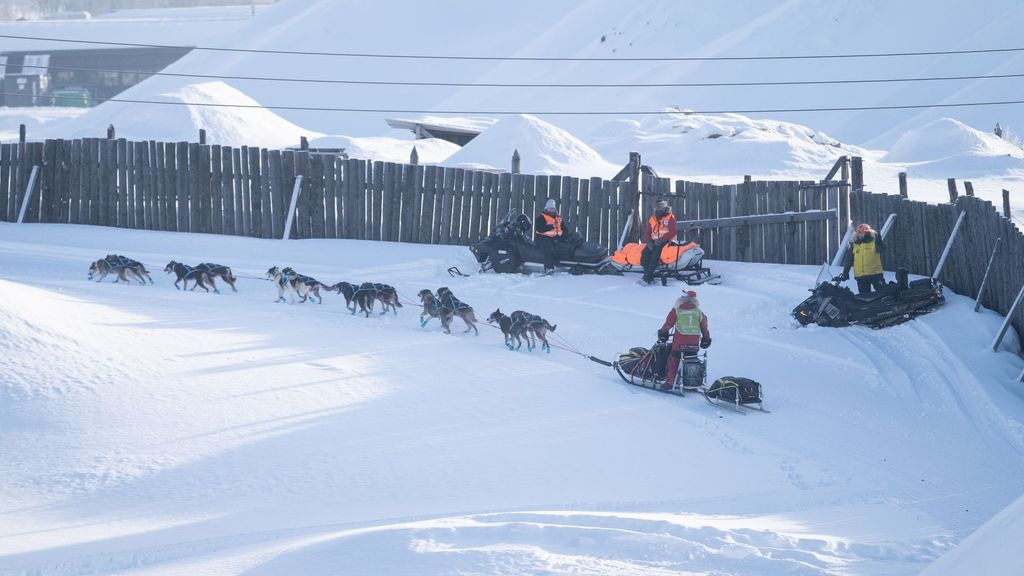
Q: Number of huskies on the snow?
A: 12